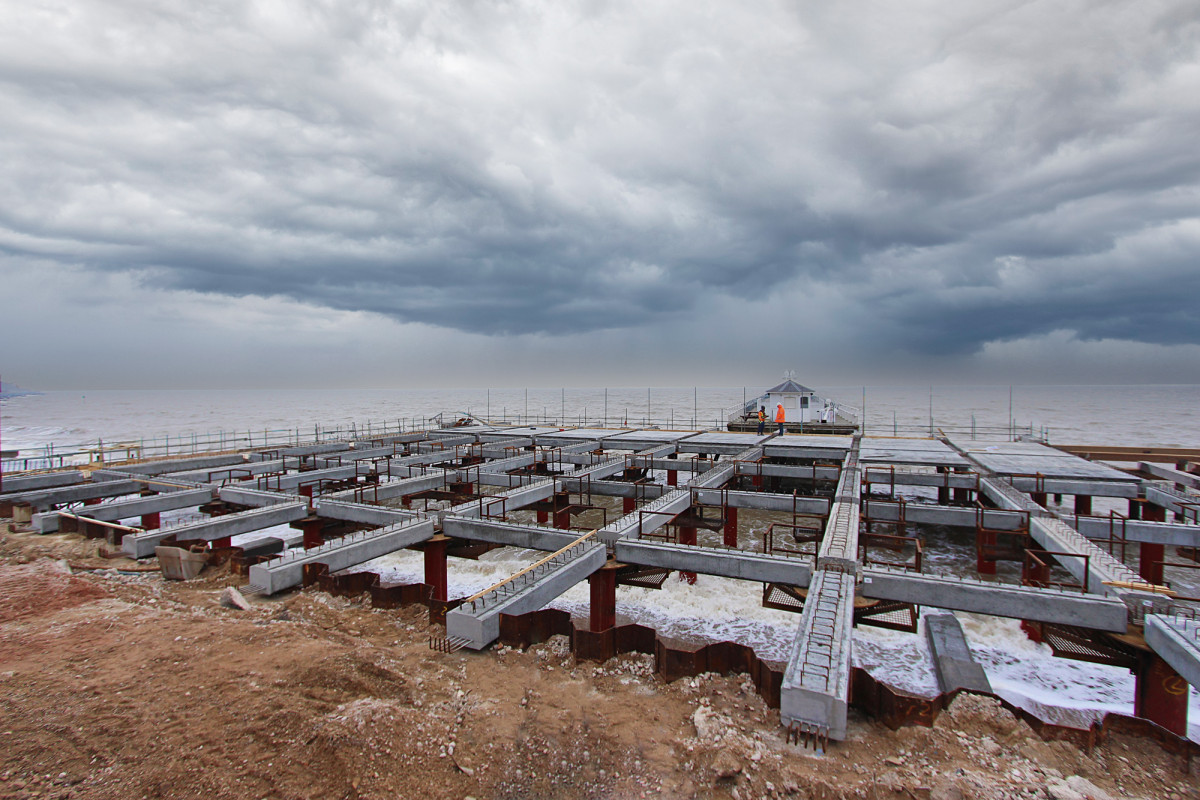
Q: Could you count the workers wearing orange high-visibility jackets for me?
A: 2